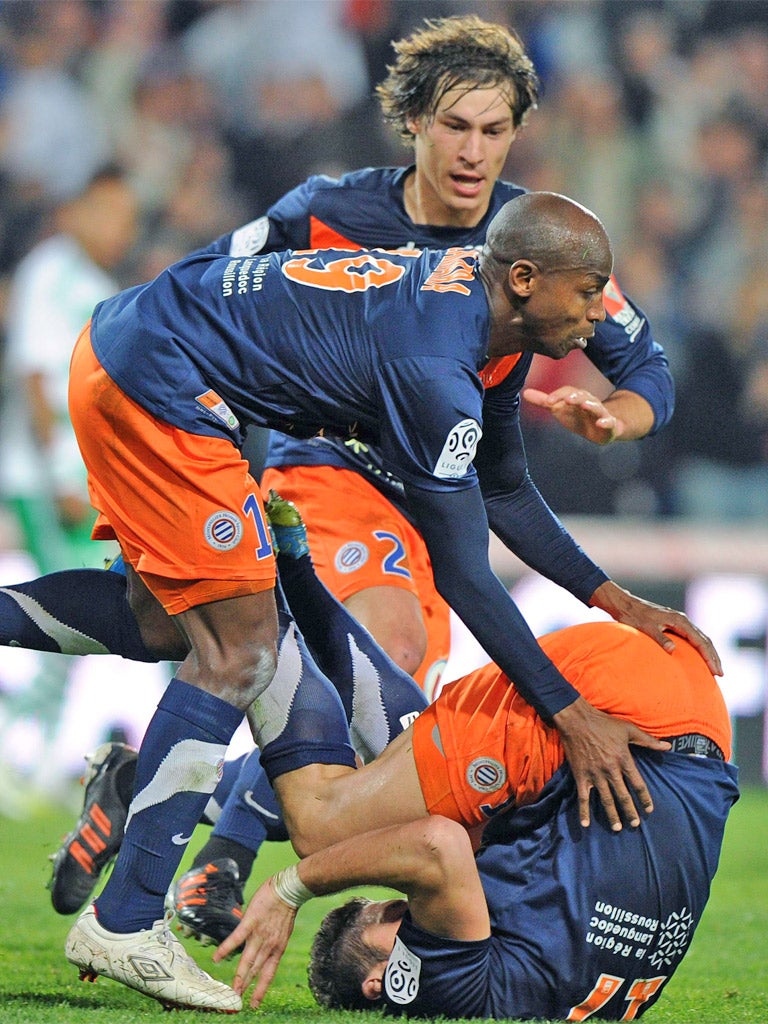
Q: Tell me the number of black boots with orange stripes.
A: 2